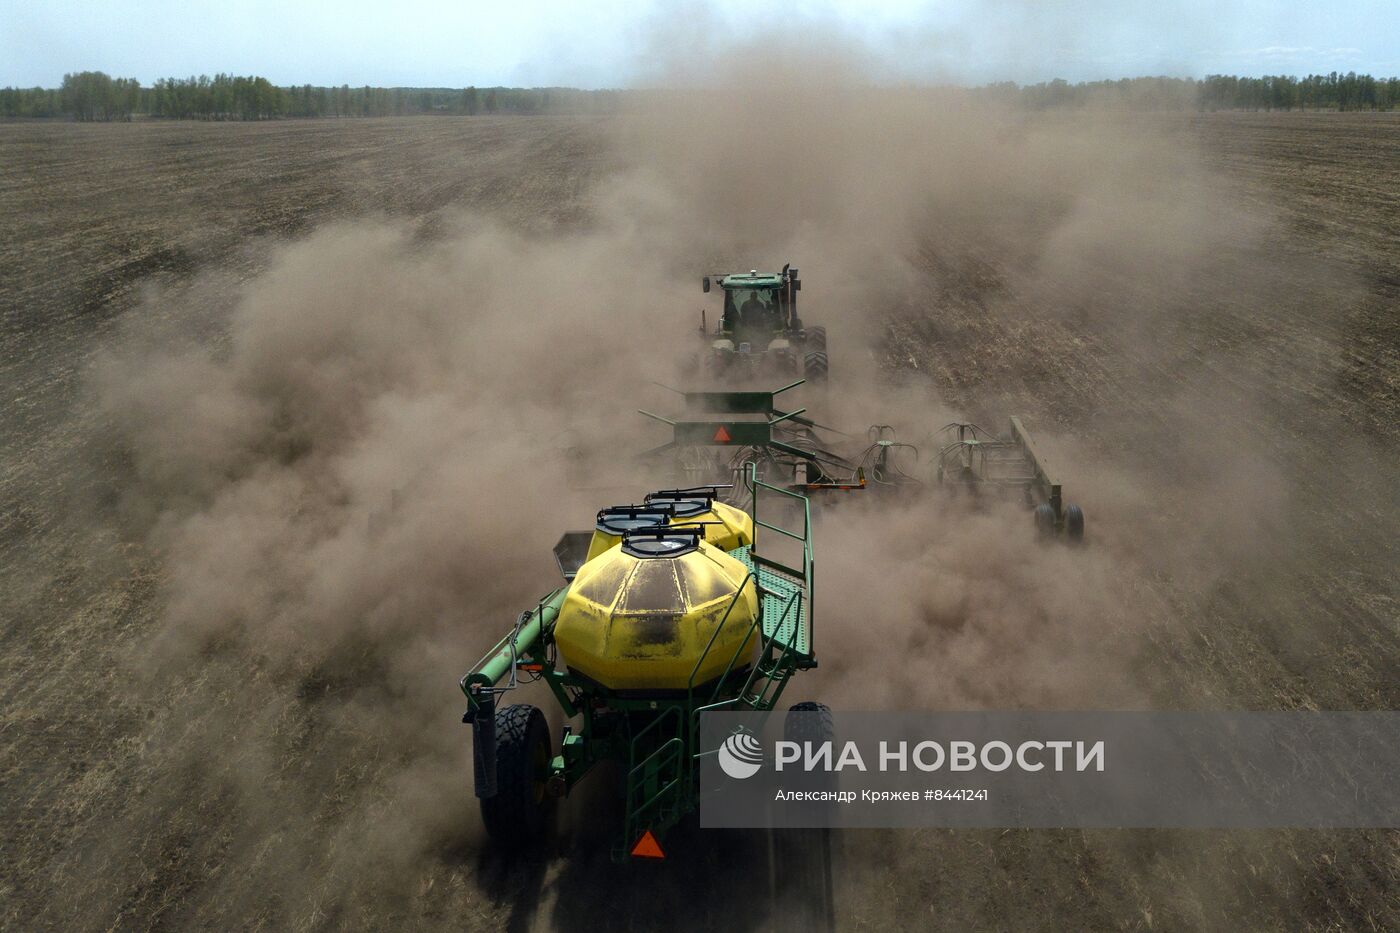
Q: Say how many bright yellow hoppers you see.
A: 3